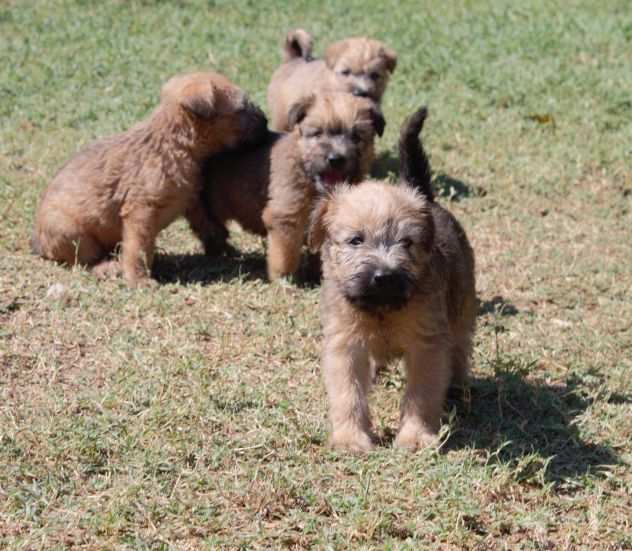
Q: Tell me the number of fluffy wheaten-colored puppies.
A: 4